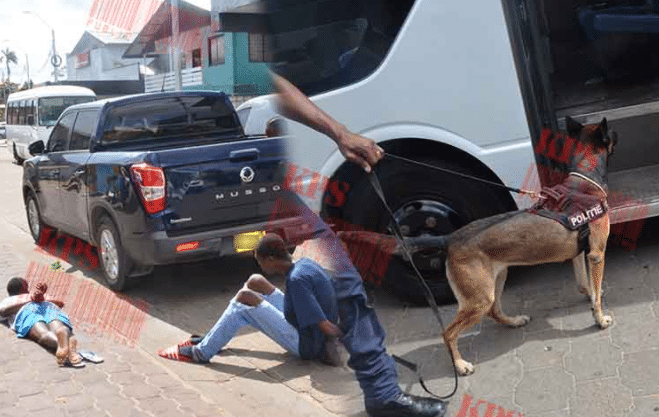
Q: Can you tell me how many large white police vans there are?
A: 1